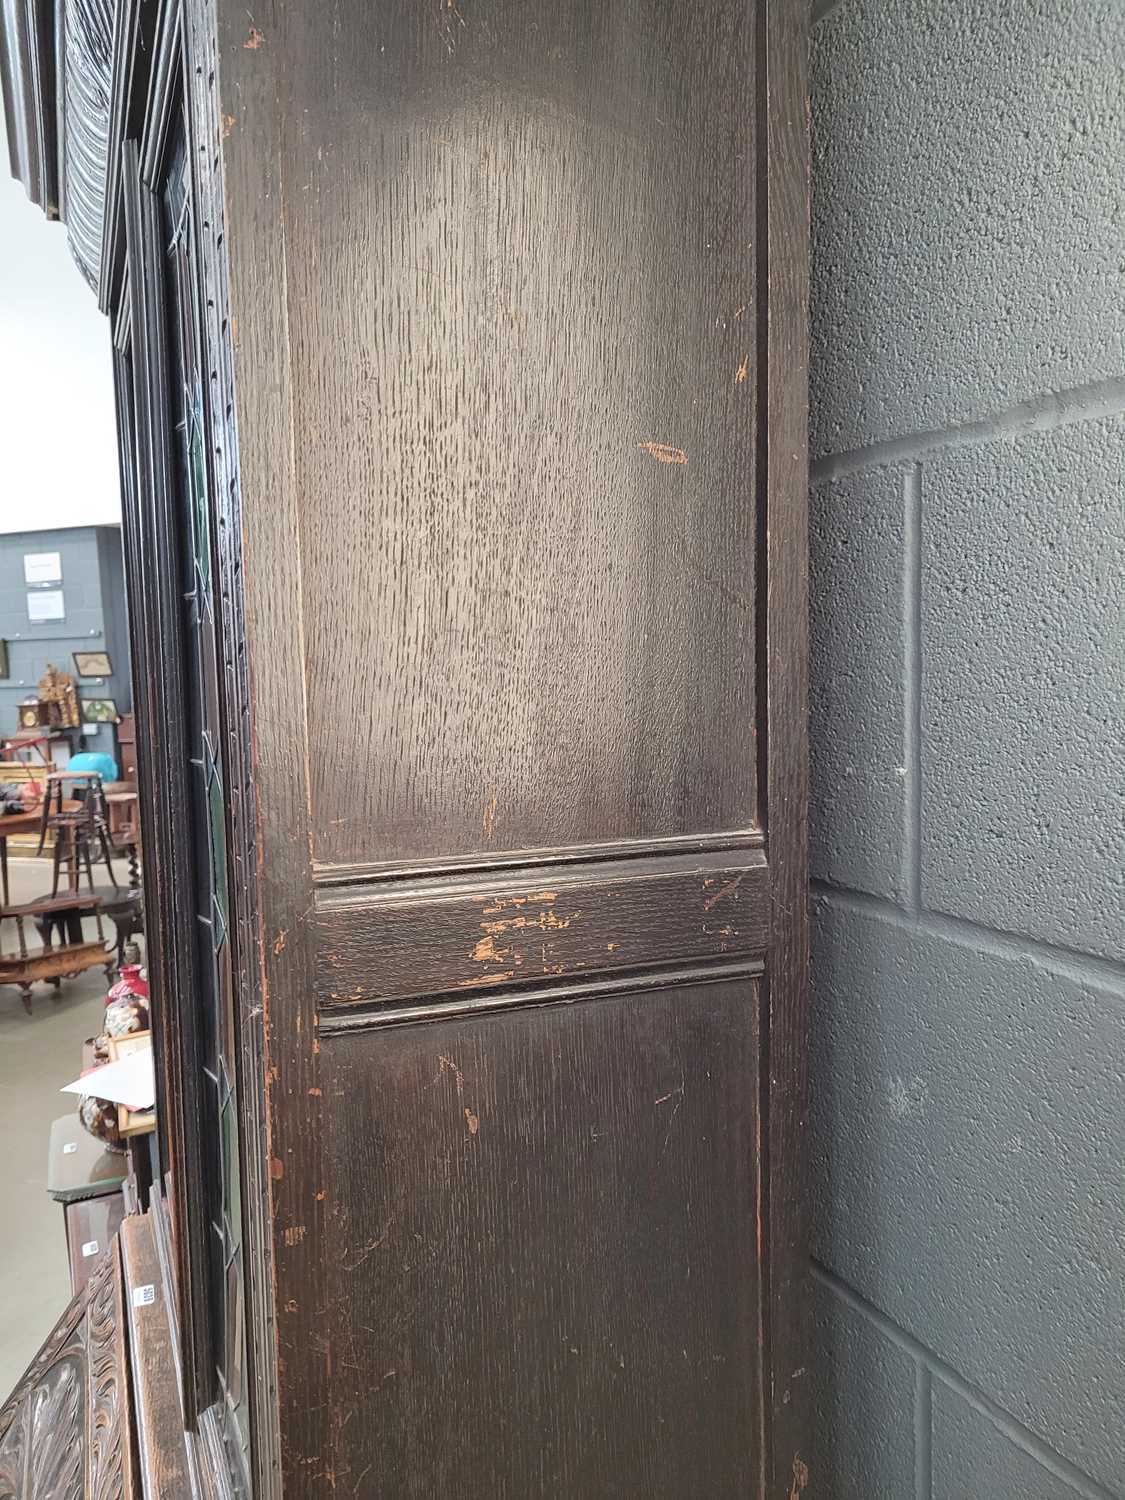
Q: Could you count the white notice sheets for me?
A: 2